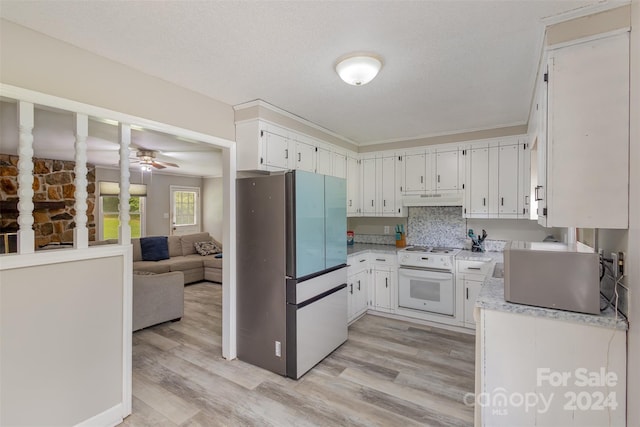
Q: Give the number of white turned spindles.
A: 3